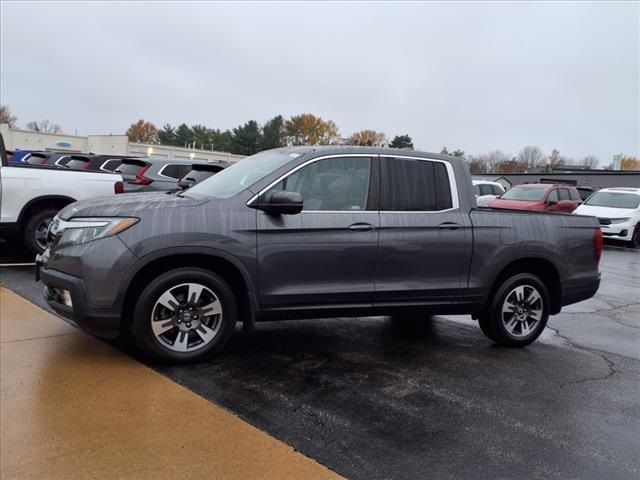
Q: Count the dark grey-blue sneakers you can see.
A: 0